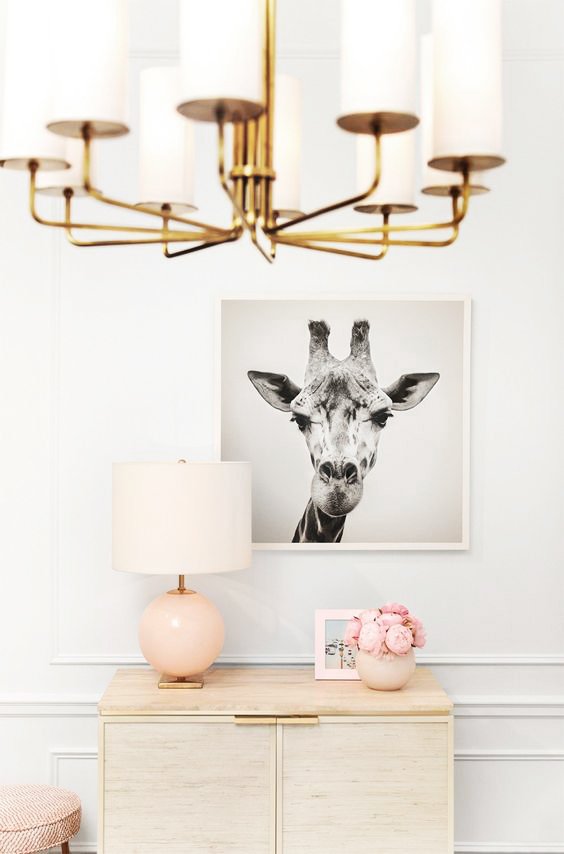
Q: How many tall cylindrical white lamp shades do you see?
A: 10